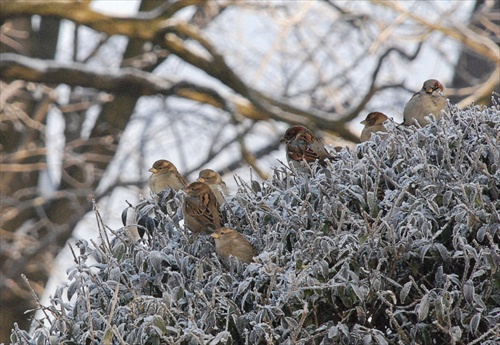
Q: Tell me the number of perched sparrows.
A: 7